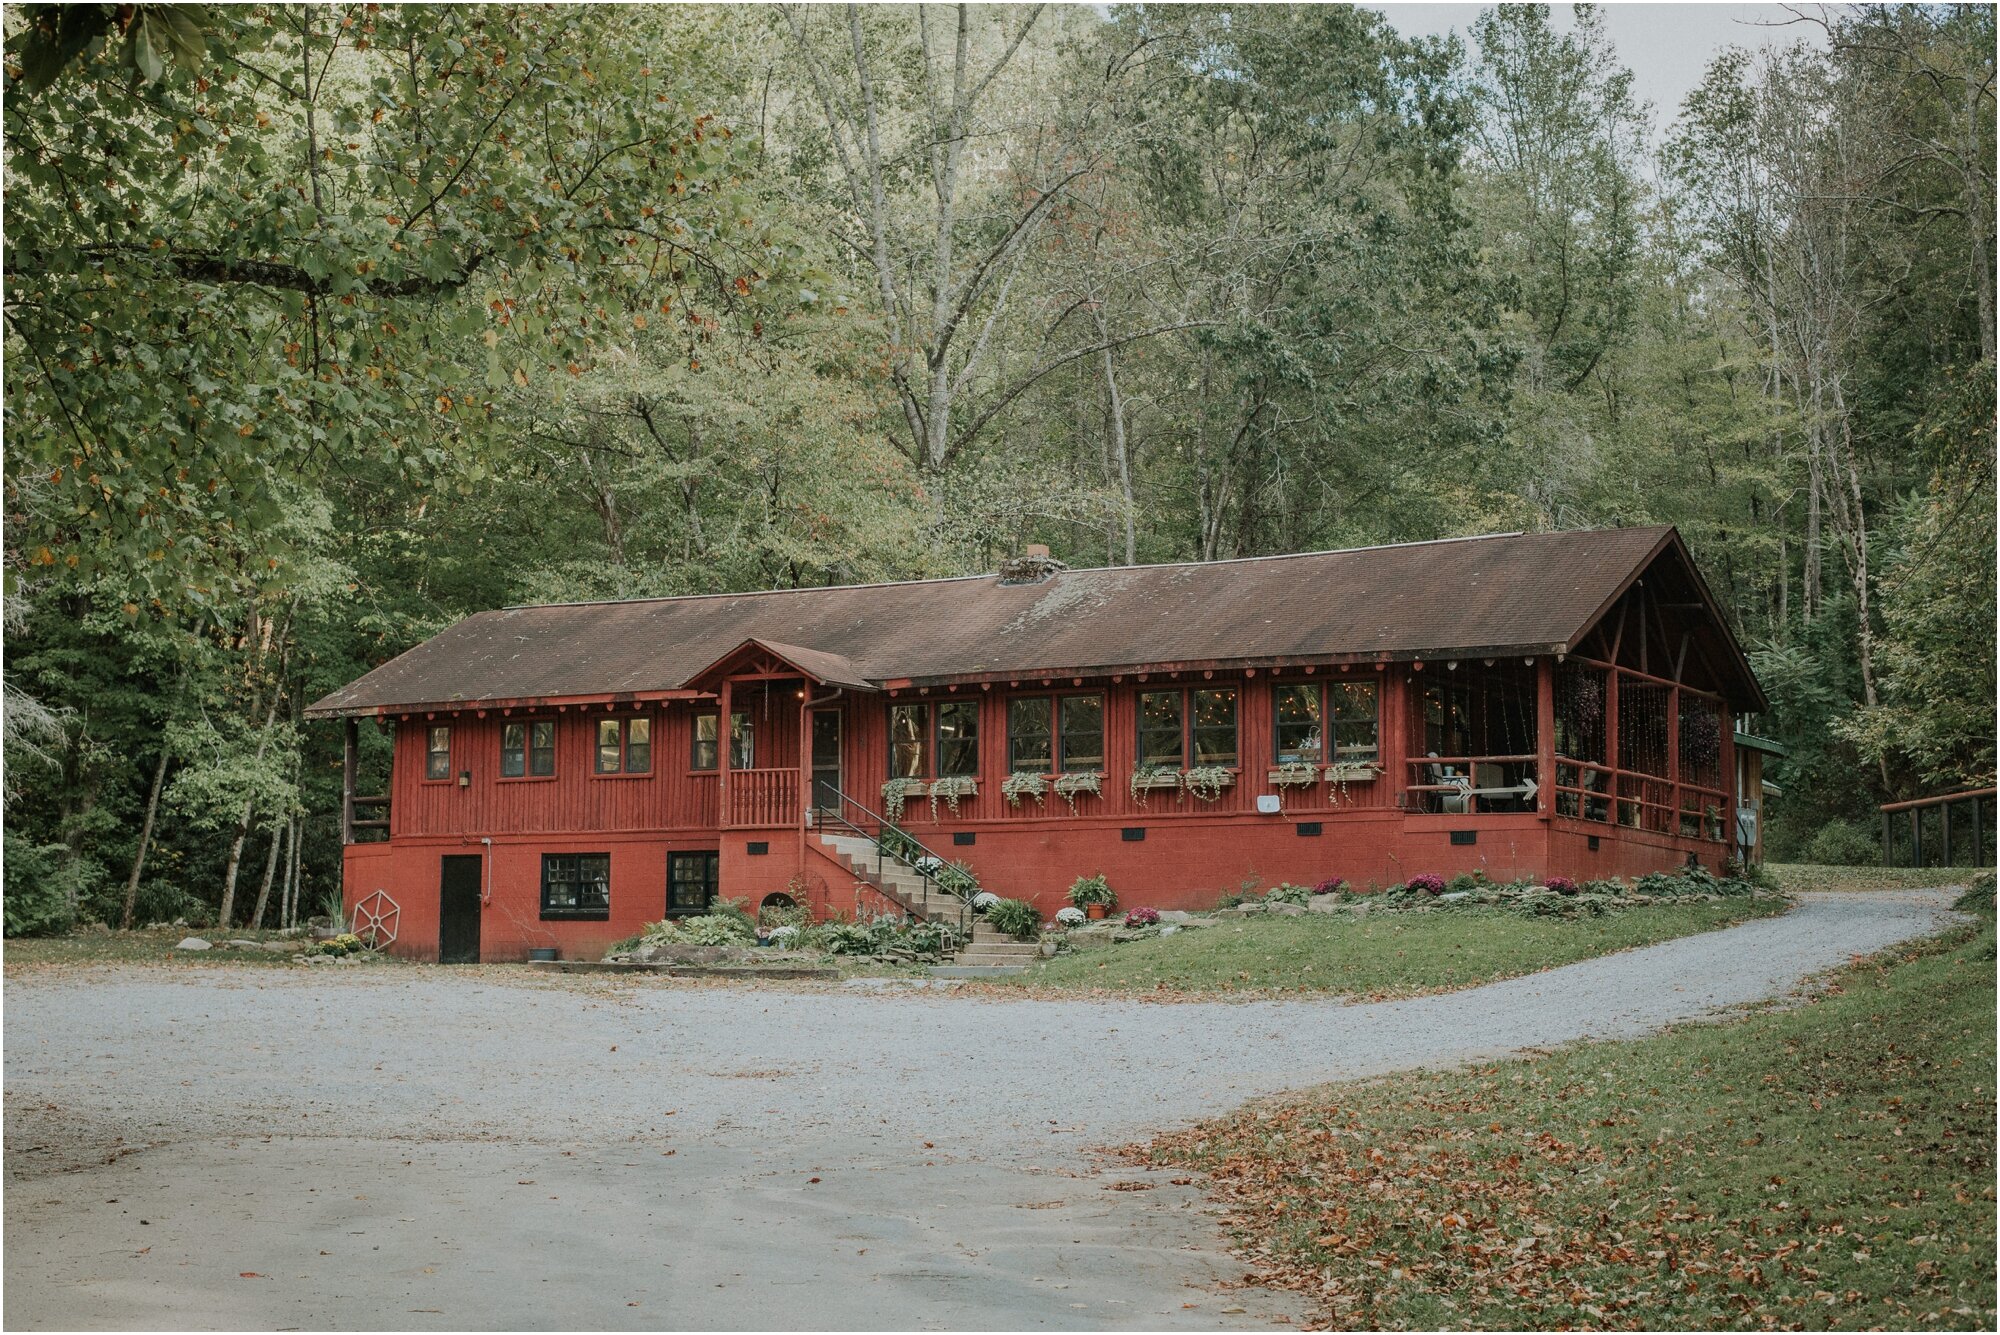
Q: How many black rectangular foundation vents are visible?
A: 6